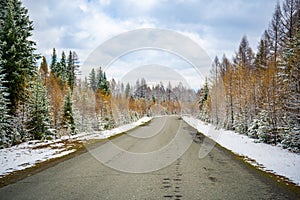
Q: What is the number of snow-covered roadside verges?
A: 2